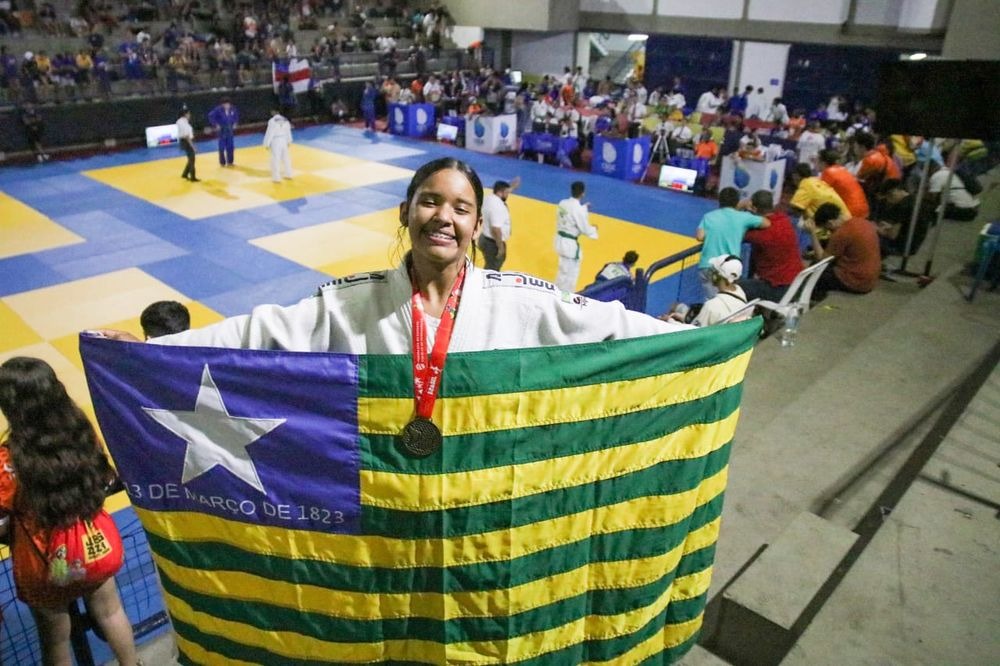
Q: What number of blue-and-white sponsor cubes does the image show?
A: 4